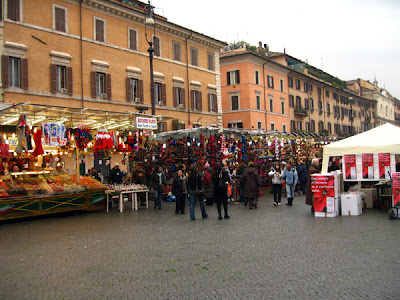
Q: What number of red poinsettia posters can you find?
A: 5